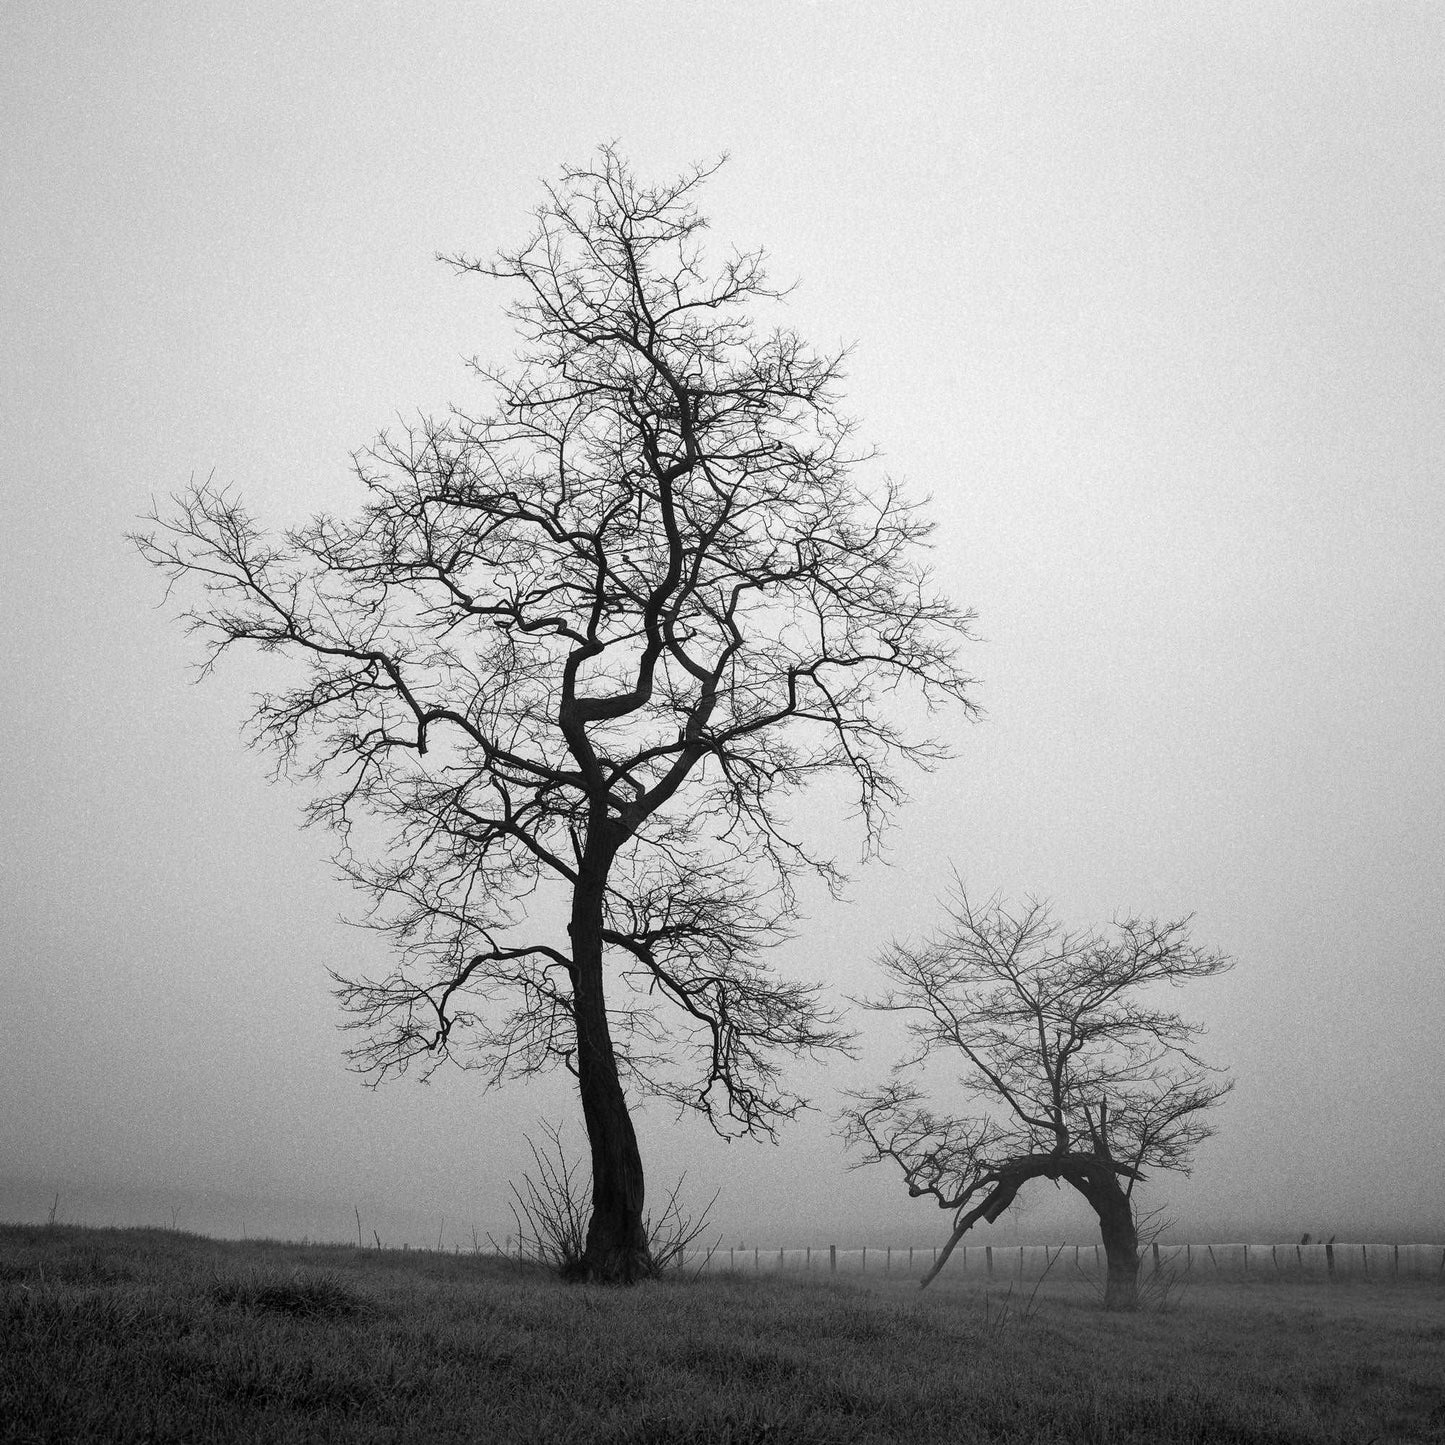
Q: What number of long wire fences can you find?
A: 1